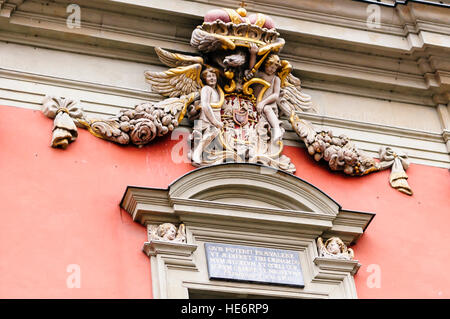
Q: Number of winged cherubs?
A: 4